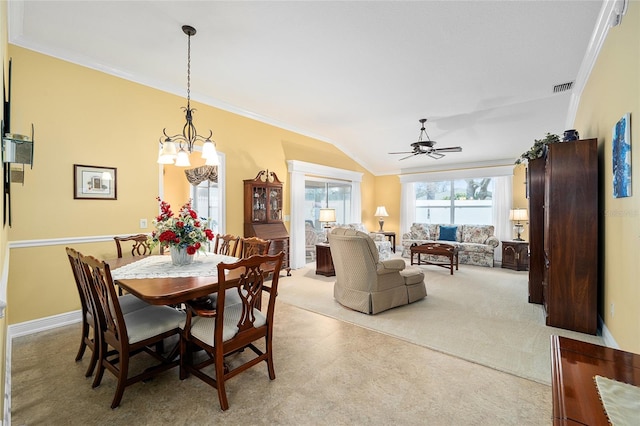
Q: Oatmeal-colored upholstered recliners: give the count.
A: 1